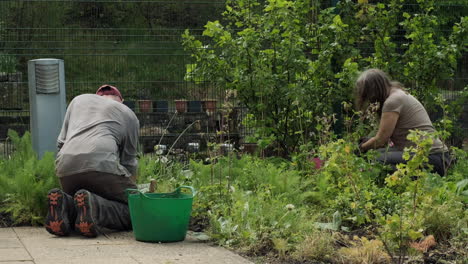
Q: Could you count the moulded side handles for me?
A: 2